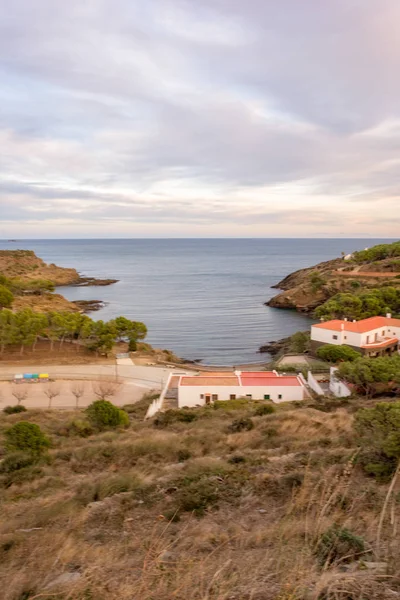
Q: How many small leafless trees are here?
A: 4